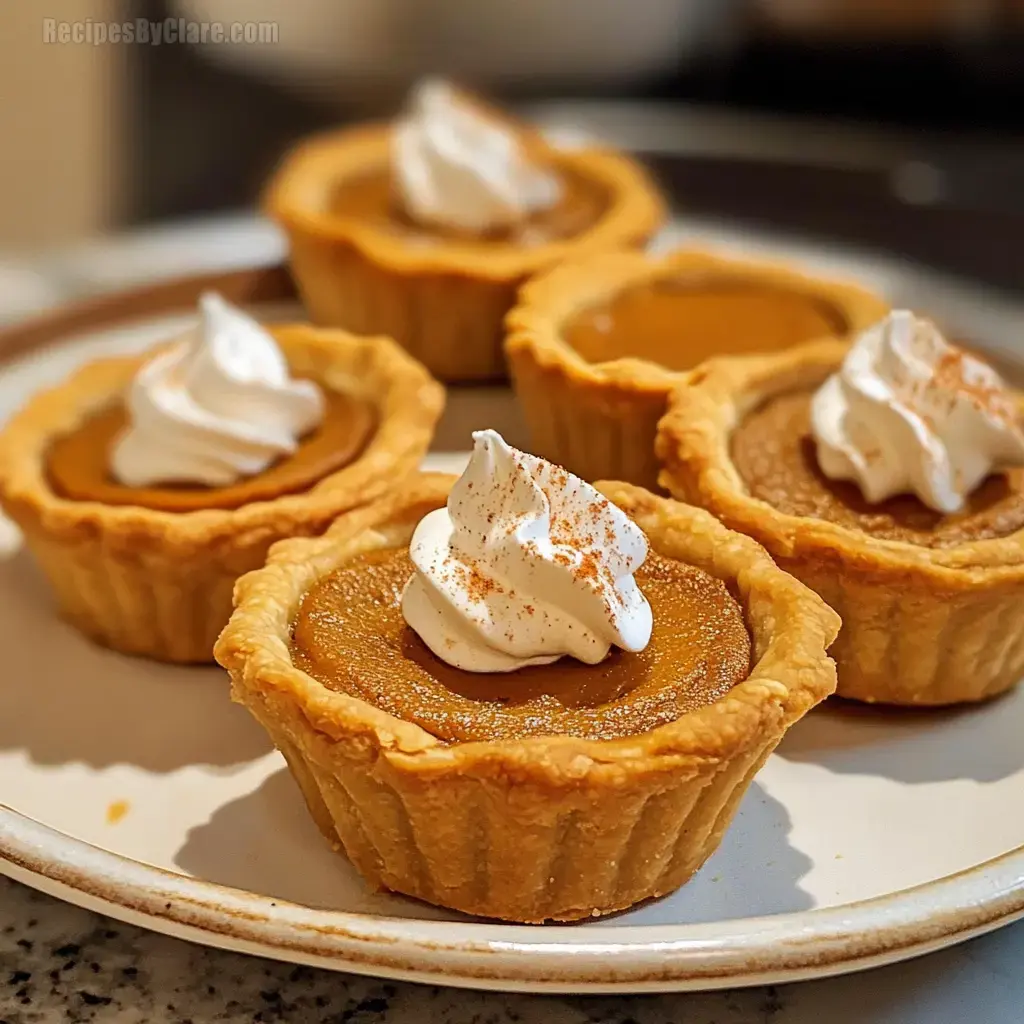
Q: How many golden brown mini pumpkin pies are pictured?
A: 5